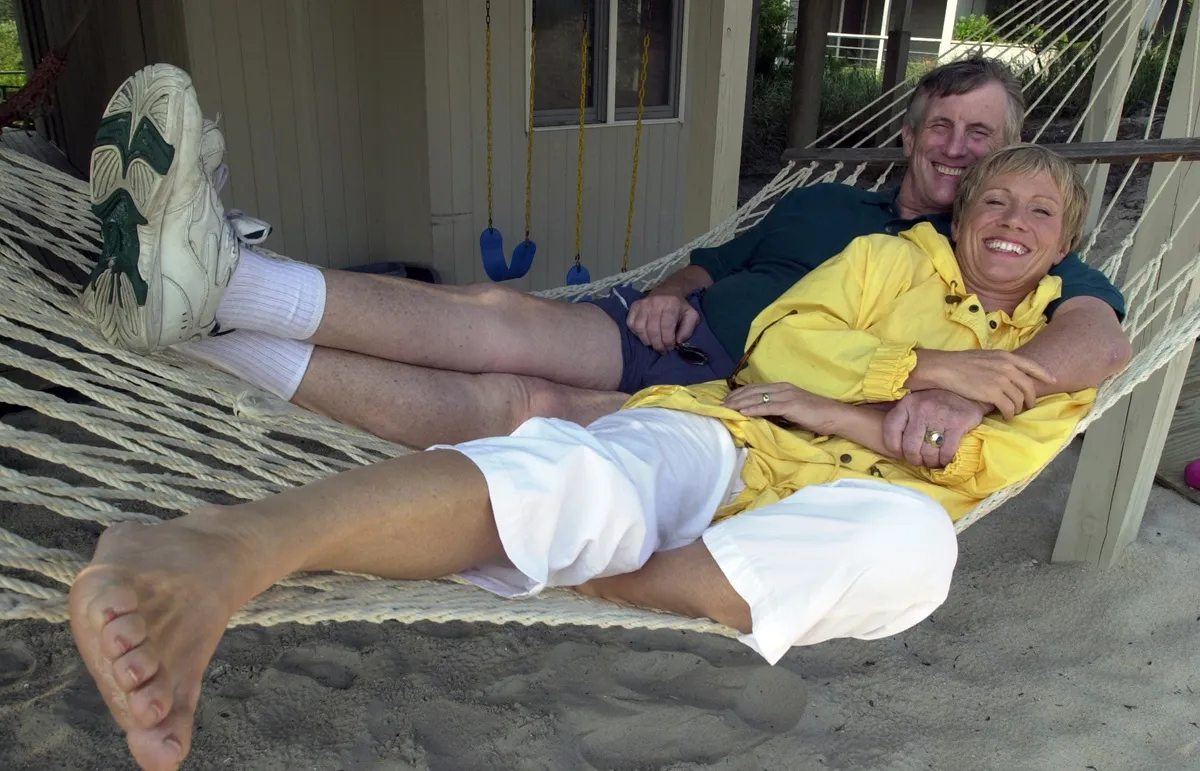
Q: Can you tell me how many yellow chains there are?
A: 4